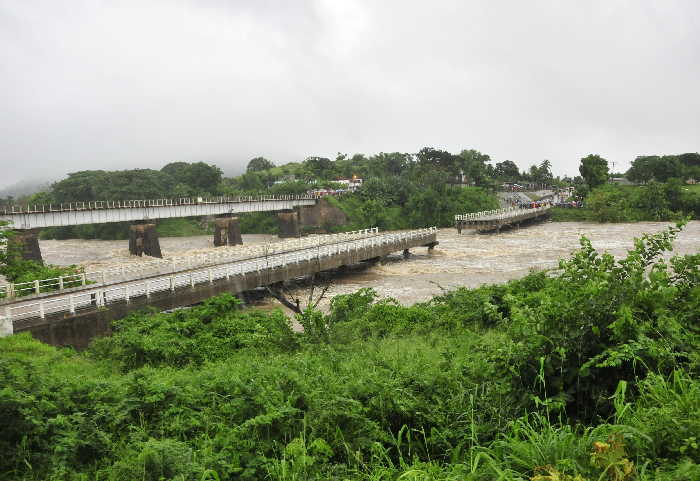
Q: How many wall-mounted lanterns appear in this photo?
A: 0